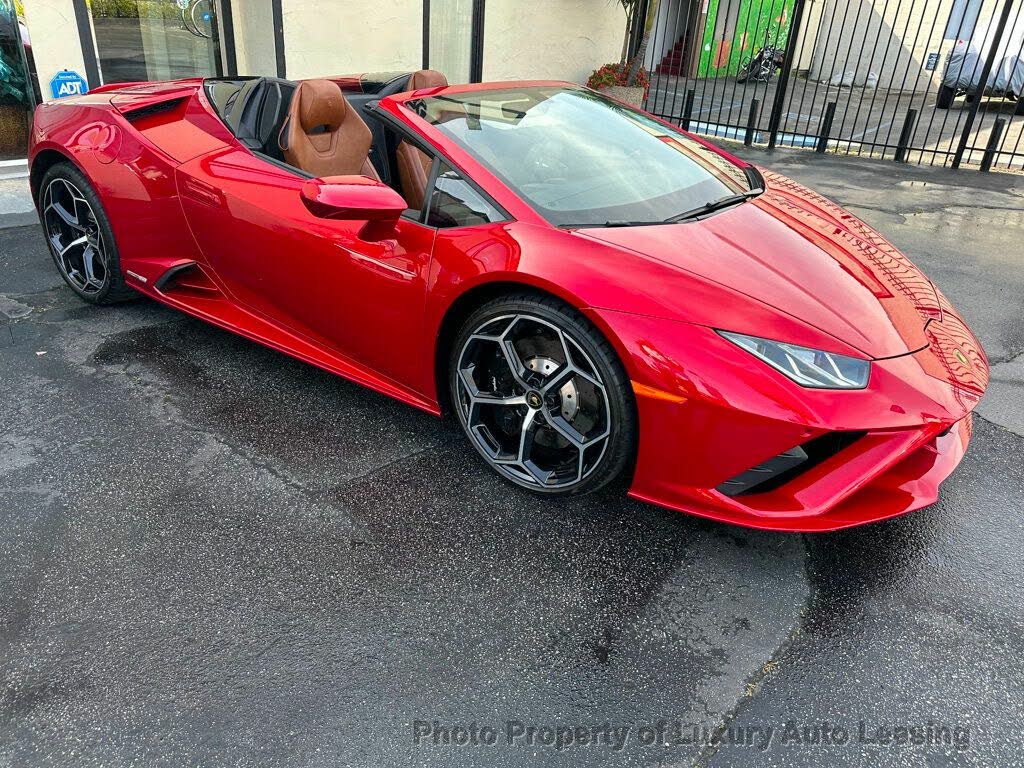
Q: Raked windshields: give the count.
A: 1